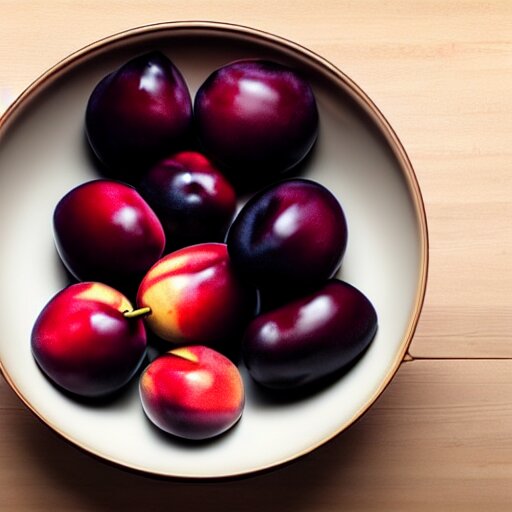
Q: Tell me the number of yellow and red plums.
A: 3